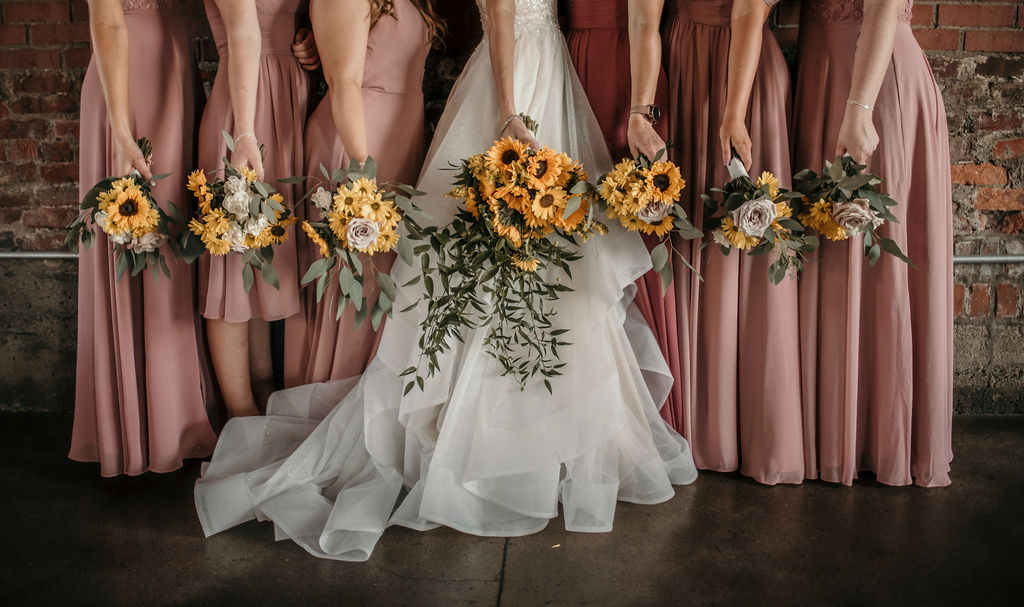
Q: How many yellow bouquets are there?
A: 7